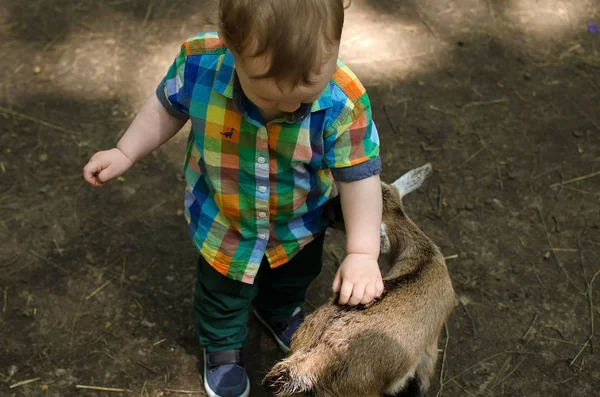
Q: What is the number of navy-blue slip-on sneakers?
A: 2